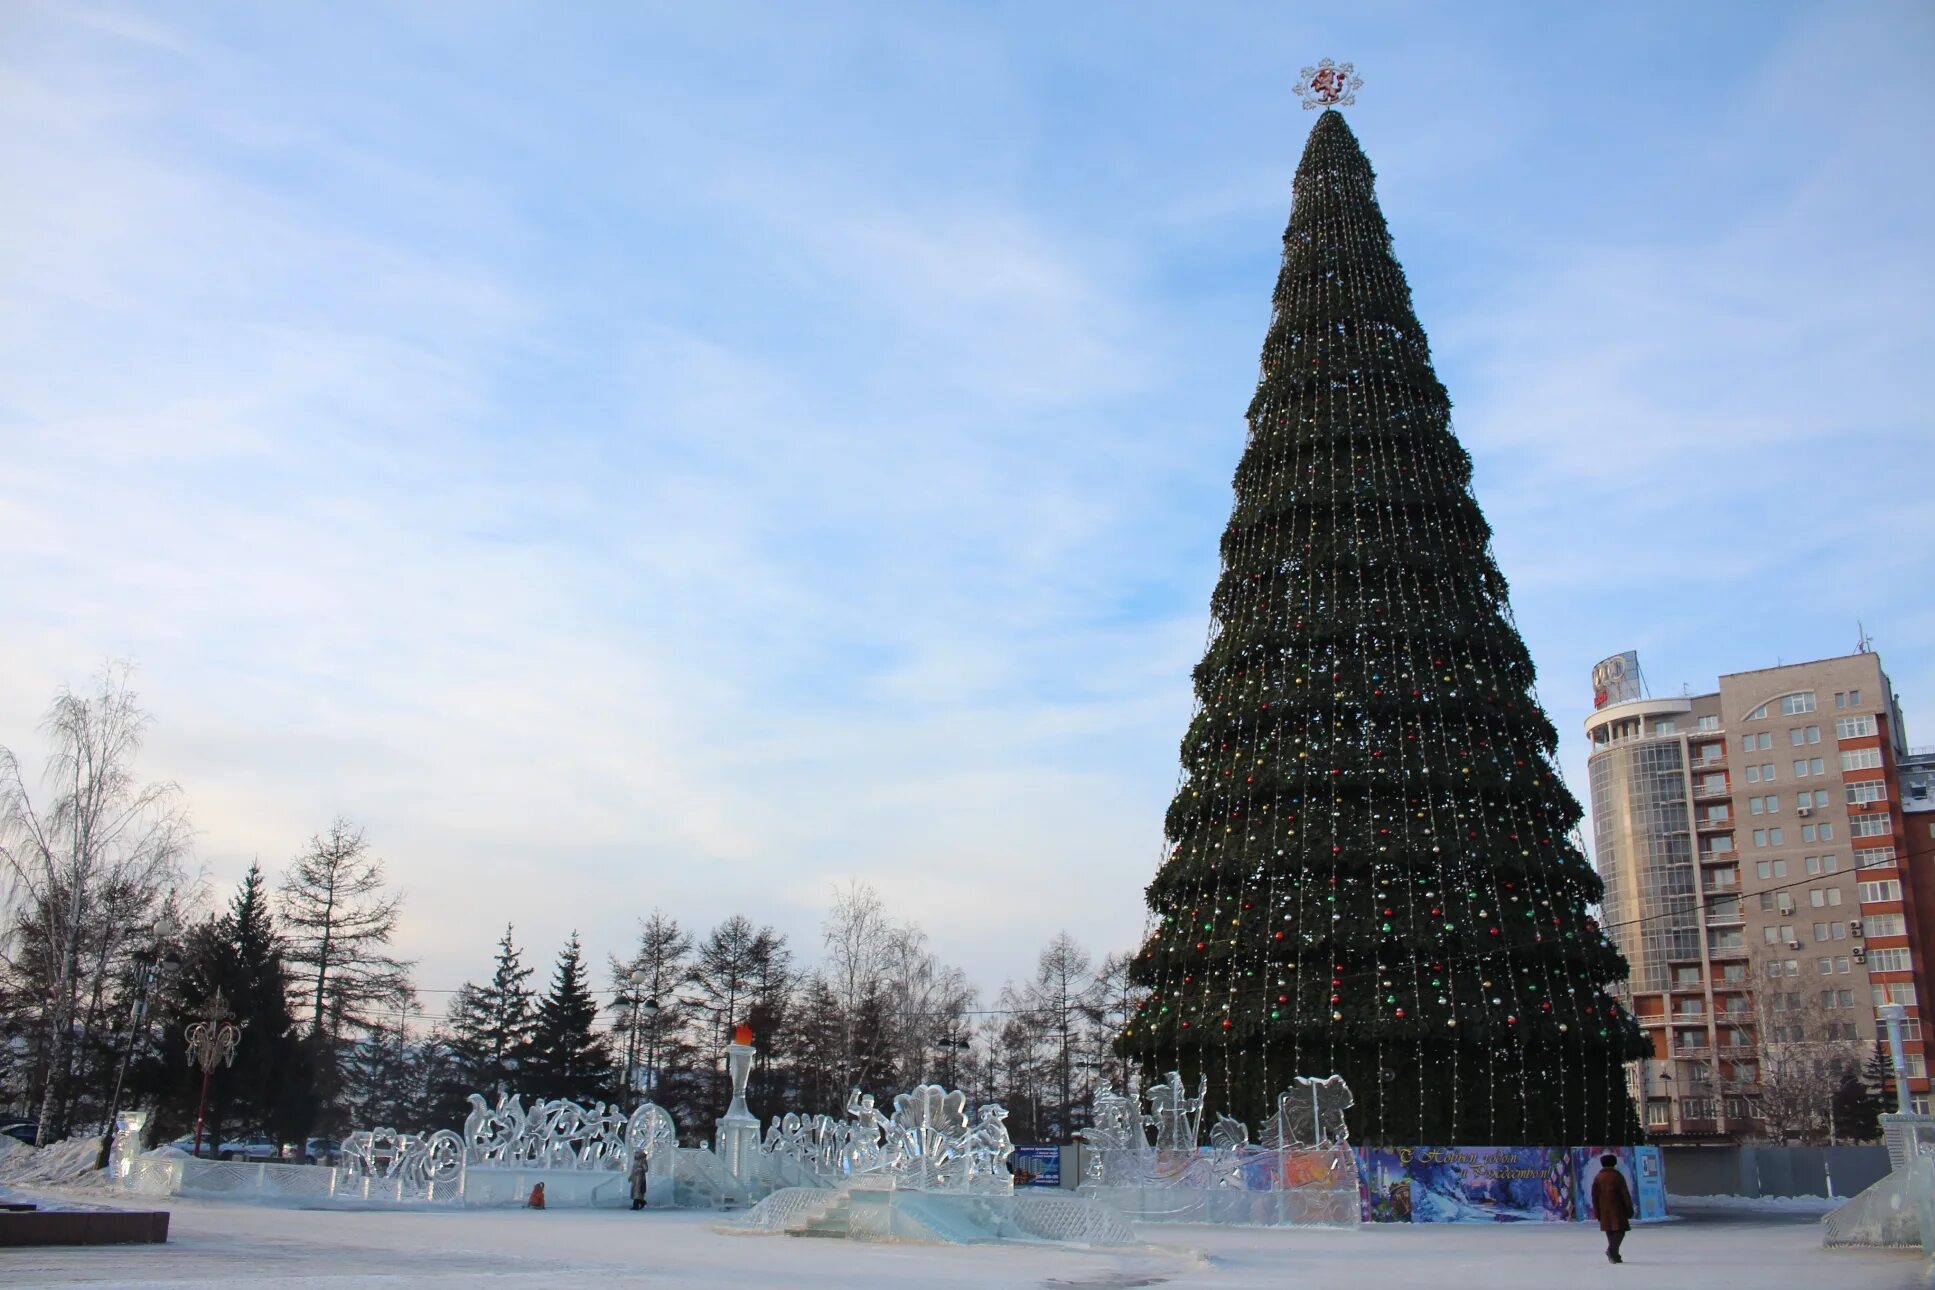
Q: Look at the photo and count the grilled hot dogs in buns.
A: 0